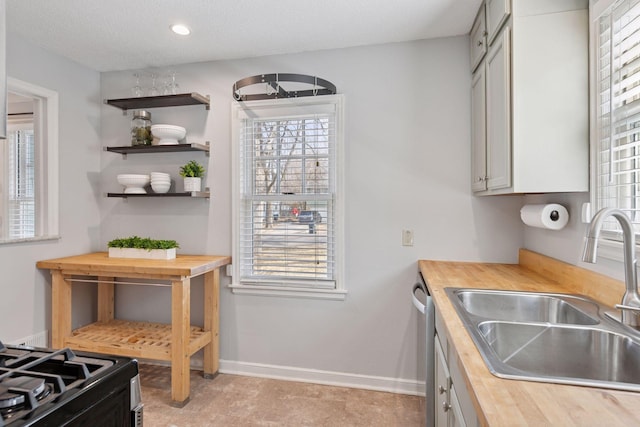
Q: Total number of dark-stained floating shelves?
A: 3